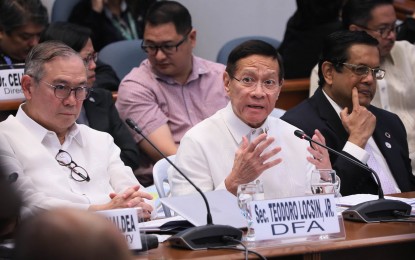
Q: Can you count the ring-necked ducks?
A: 0